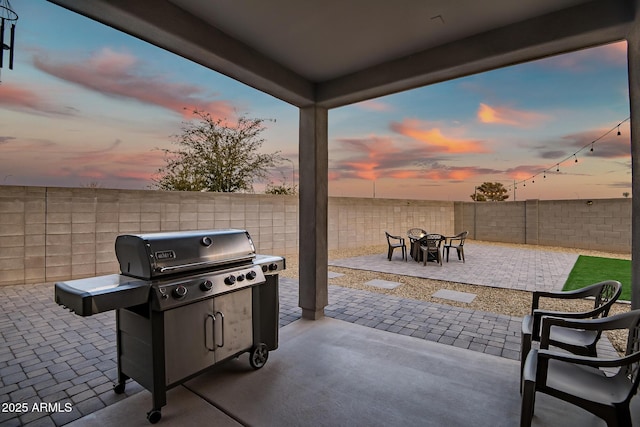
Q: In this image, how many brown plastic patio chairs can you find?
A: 6